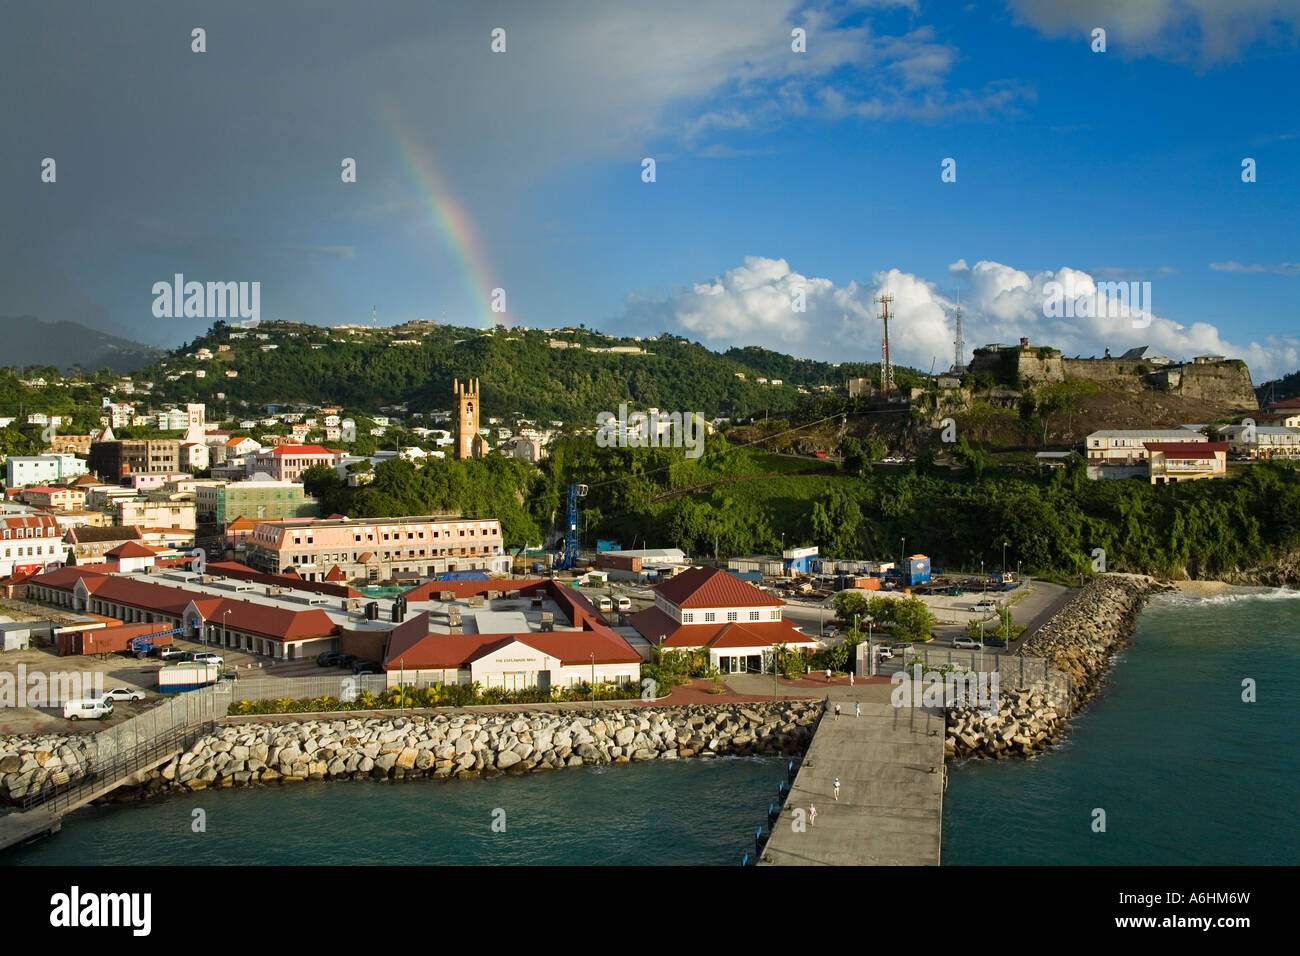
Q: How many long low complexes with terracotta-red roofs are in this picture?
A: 1